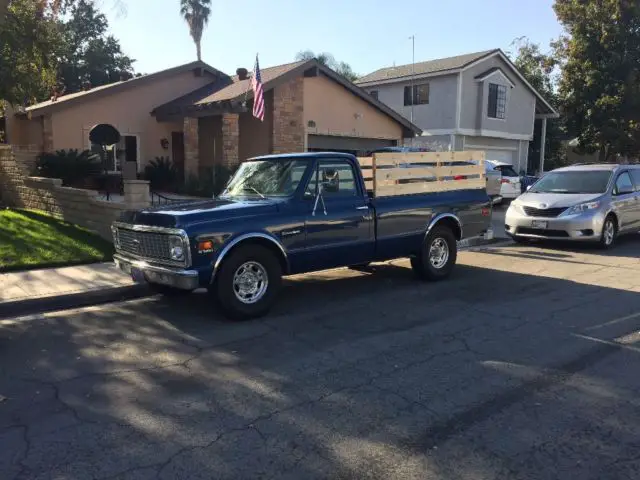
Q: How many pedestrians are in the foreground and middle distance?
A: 0